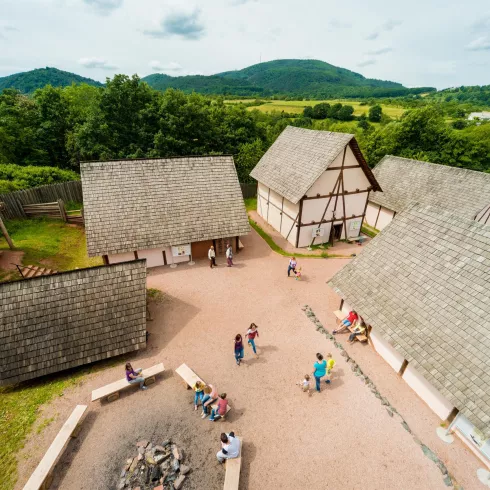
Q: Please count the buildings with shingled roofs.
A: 5